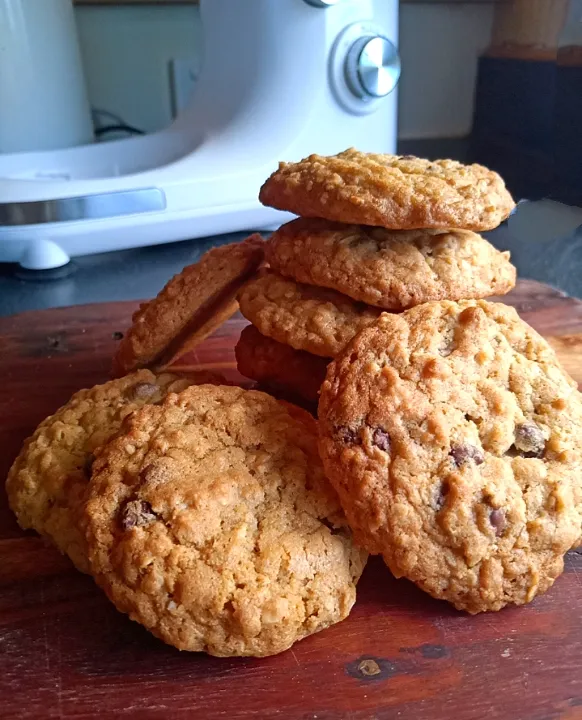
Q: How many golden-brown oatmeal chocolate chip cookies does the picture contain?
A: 8